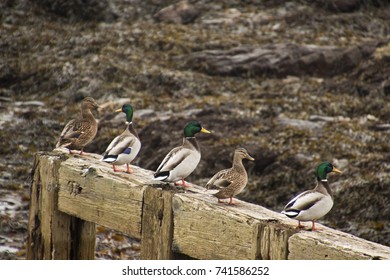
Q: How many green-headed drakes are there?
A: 3